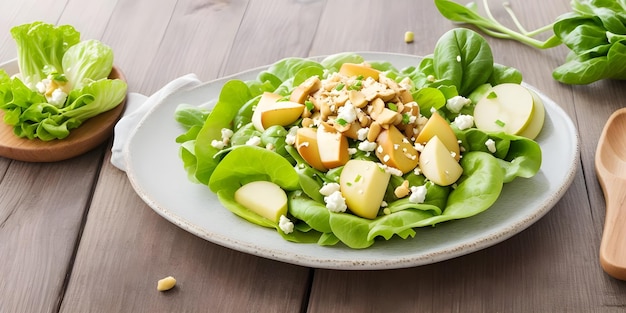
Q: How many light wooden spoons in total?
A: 1